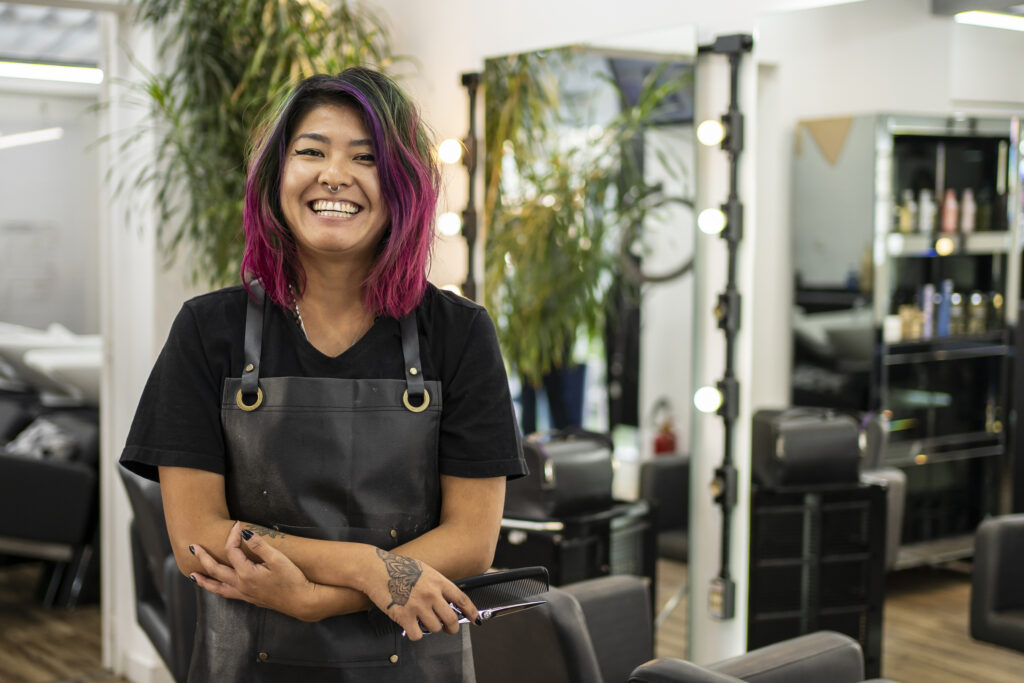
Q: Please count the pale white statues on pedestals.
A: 0